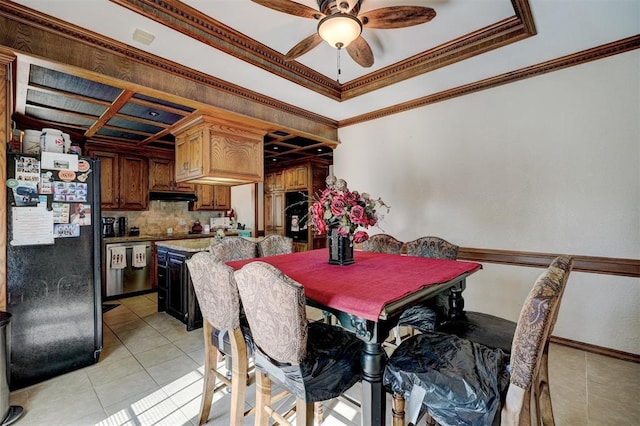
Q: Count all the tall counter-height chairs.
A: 8